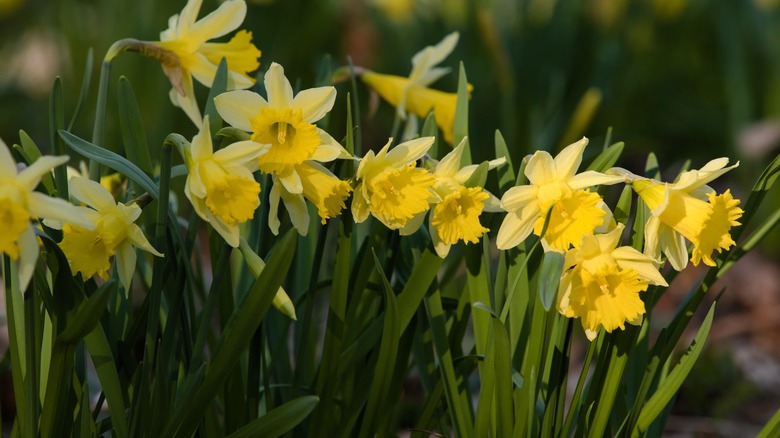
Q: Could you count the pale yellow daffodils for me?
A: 12